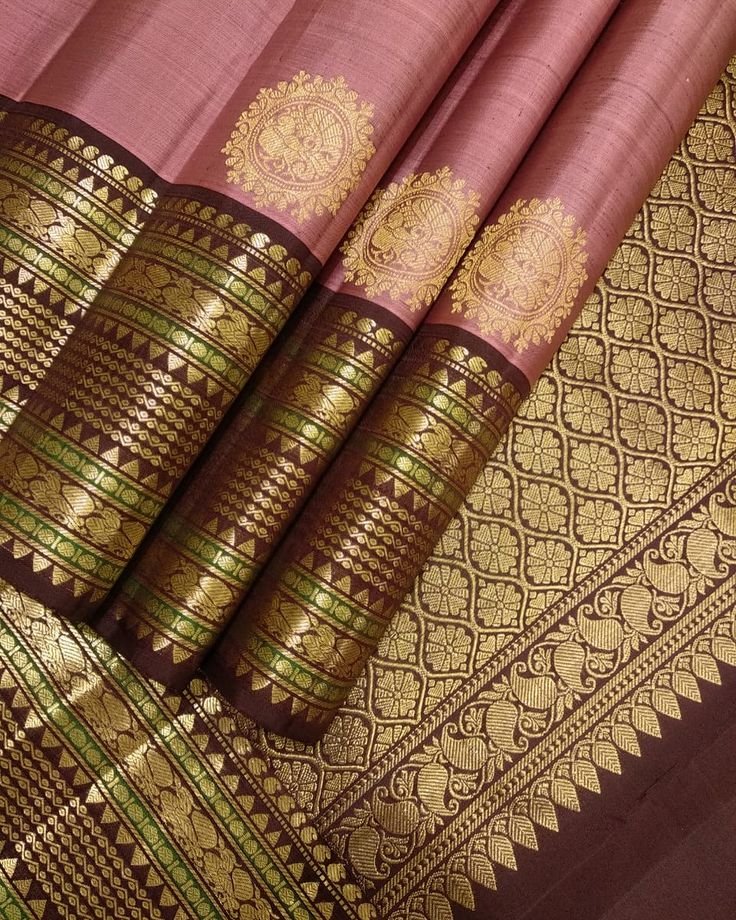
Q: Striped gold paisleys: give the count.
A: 12